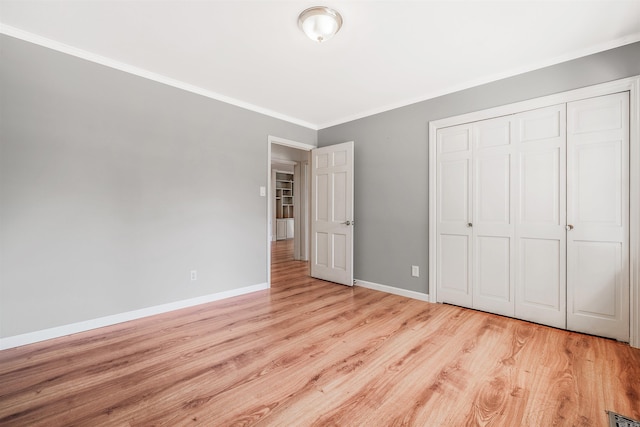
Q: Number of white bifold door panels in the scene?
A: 4